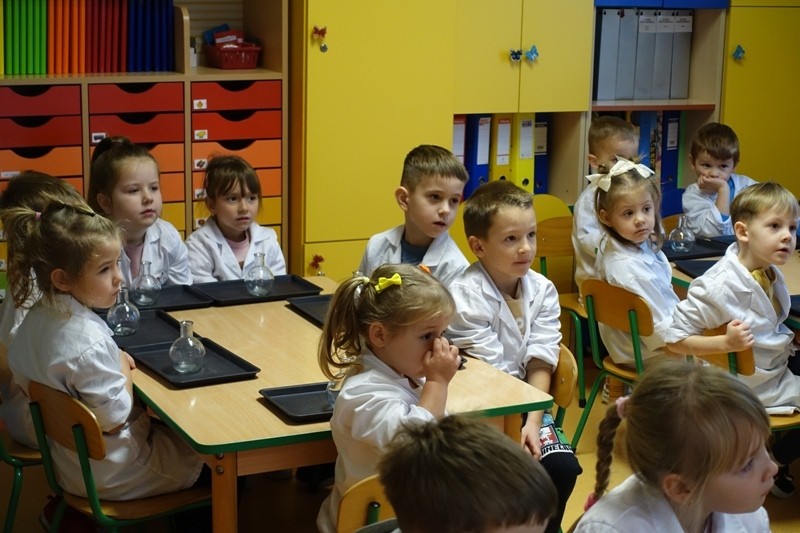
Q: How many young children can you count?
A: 13